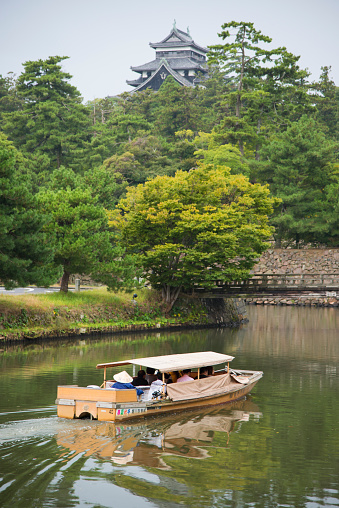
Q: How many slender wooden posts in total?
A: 5